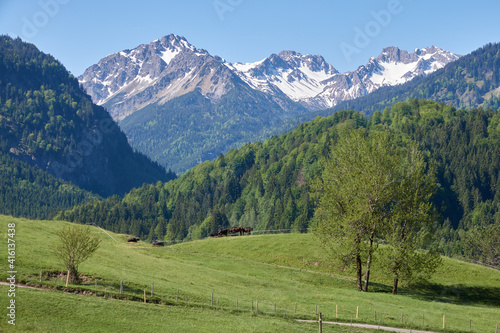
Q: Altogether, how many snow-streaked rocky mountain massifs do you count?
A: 3